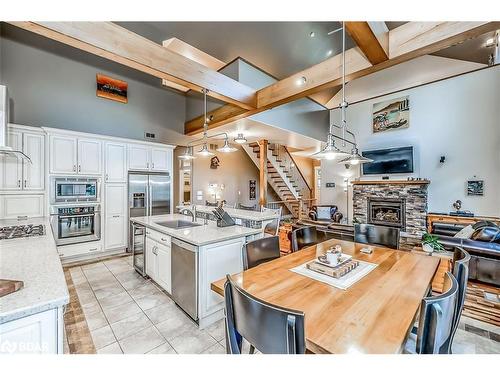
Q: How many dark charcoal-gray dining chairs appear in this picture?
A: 6